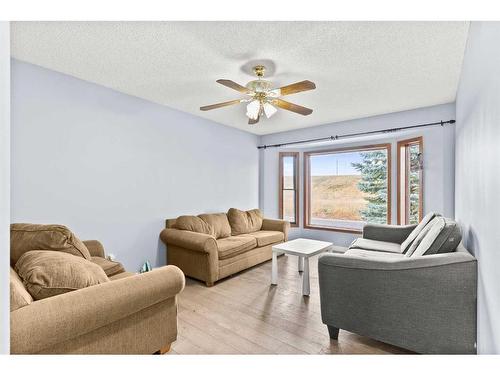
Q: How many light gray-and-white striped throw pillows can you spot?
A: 0